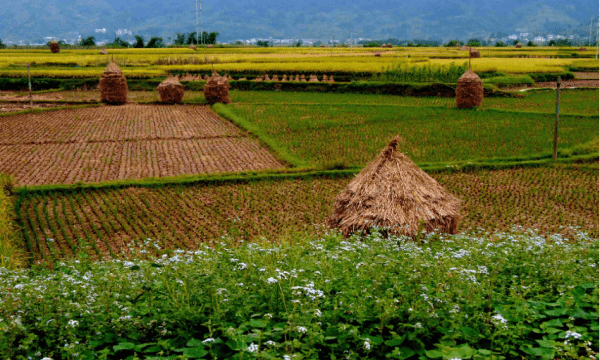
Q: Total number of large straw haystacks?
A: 5